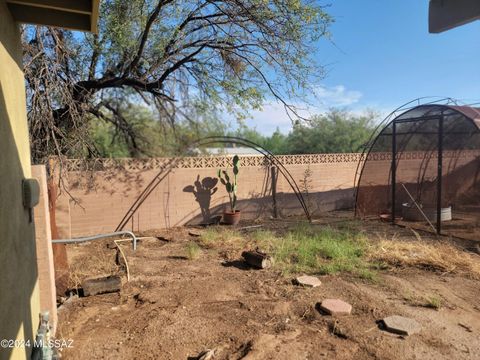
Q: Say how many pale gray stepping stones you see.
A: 2